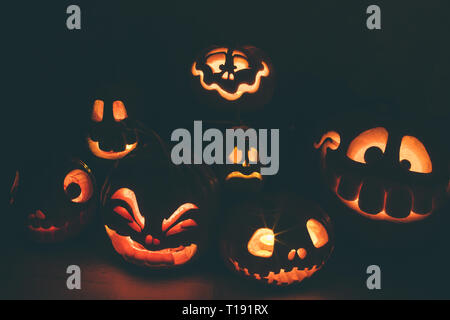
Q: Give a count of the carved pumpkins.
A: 7